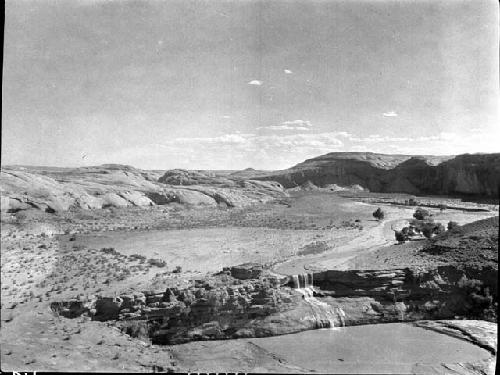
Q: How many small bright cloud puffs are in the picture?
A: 3